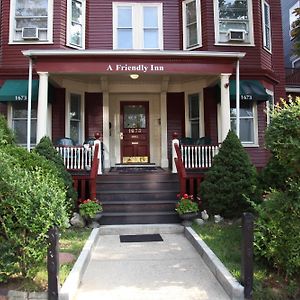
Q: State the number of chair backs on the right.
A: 2